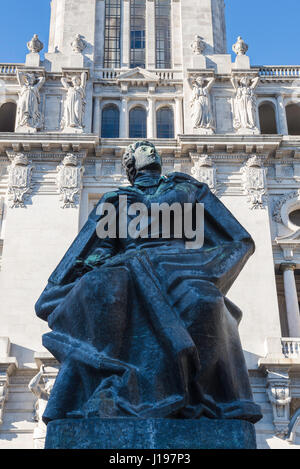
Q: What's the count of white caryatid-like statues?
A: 4